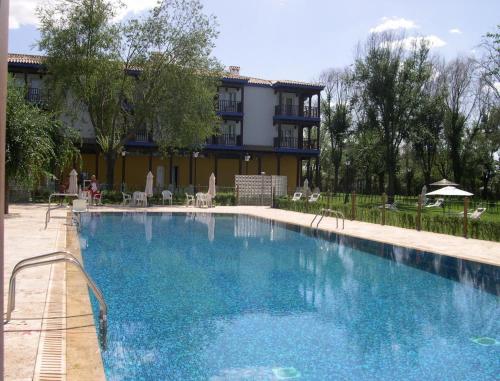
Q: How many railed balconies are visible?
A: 6